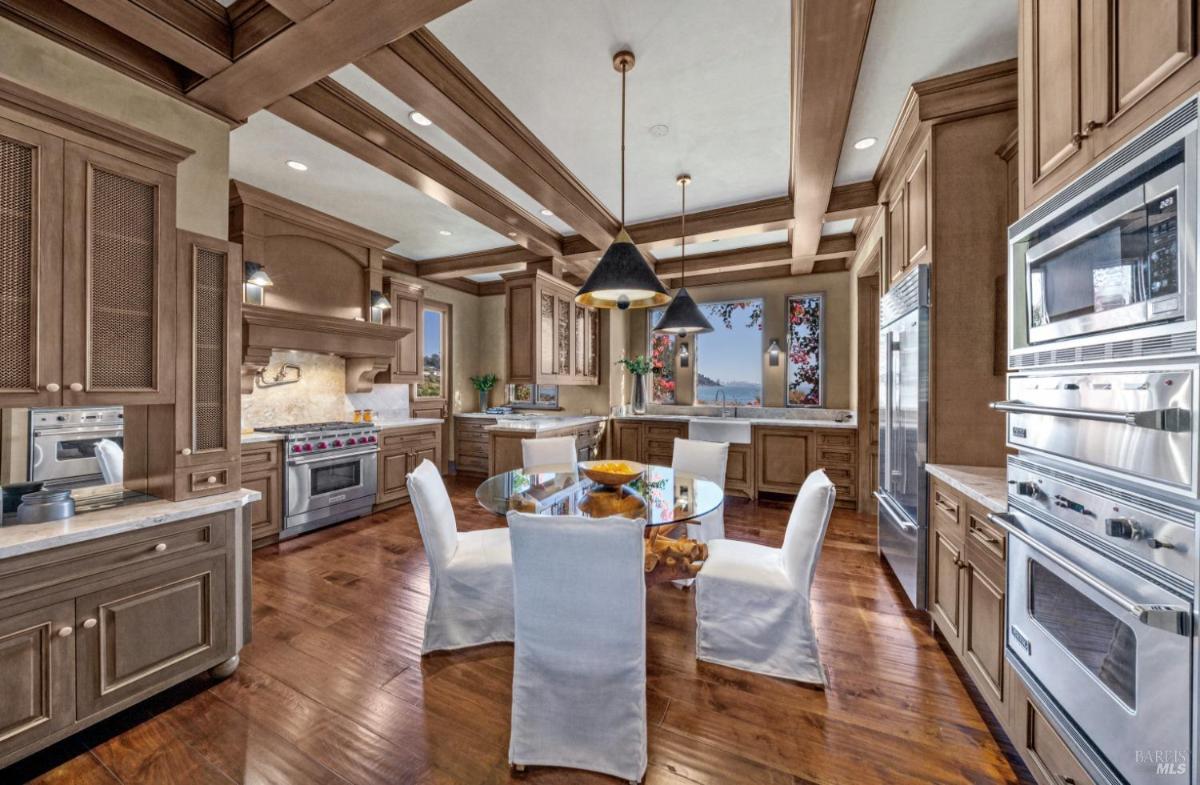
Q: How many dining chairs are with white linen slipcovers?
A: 5